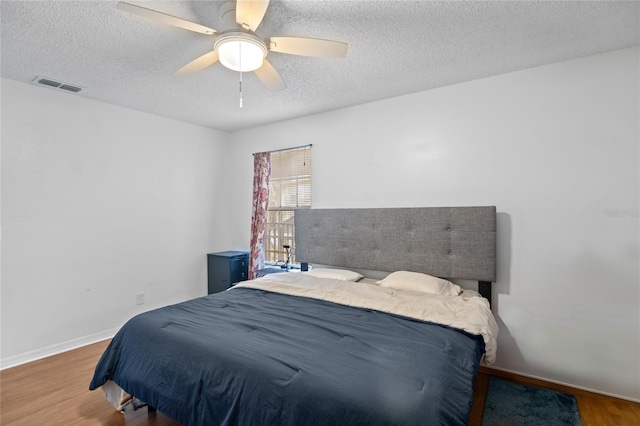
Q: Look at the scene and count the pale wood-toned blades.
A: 5